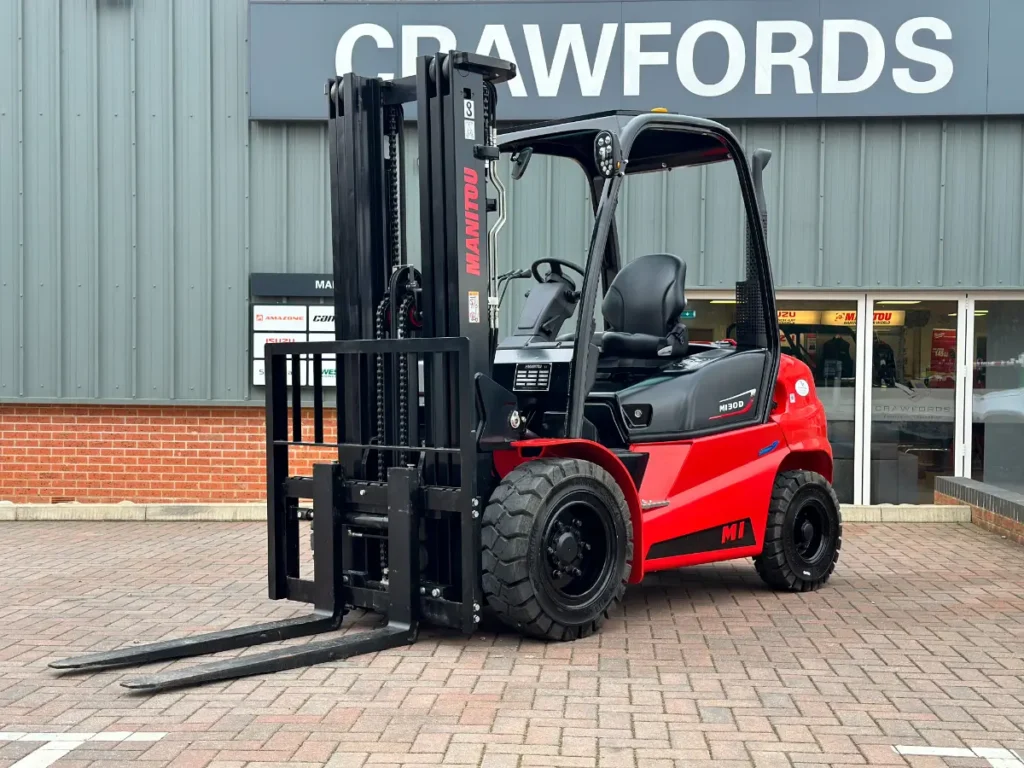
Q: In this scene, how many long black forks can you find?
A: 2